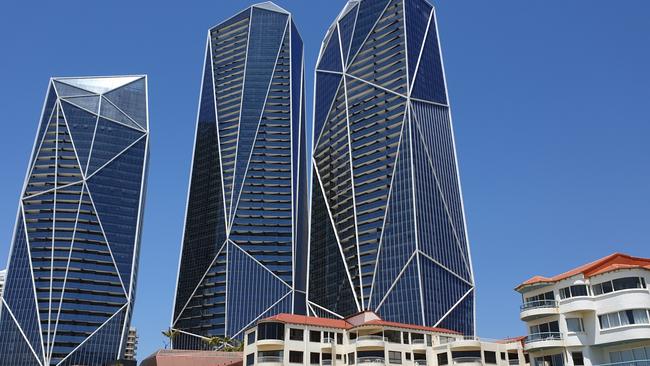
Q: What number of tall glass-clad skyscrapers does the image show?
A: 3